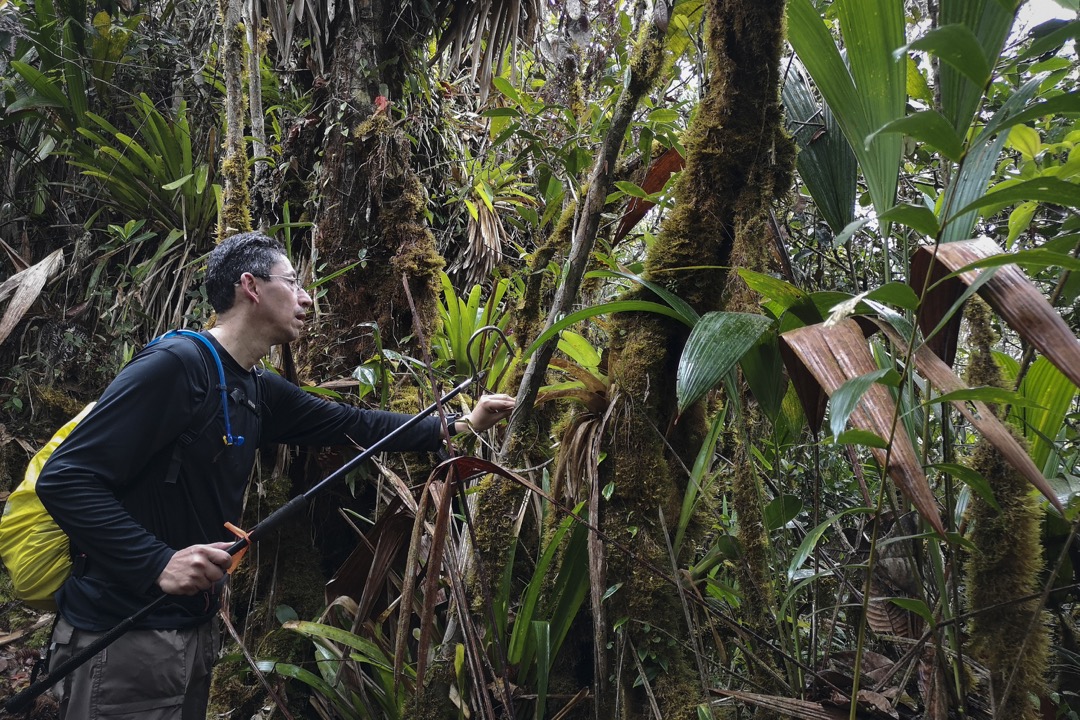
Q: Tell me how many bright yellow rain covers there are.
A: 1